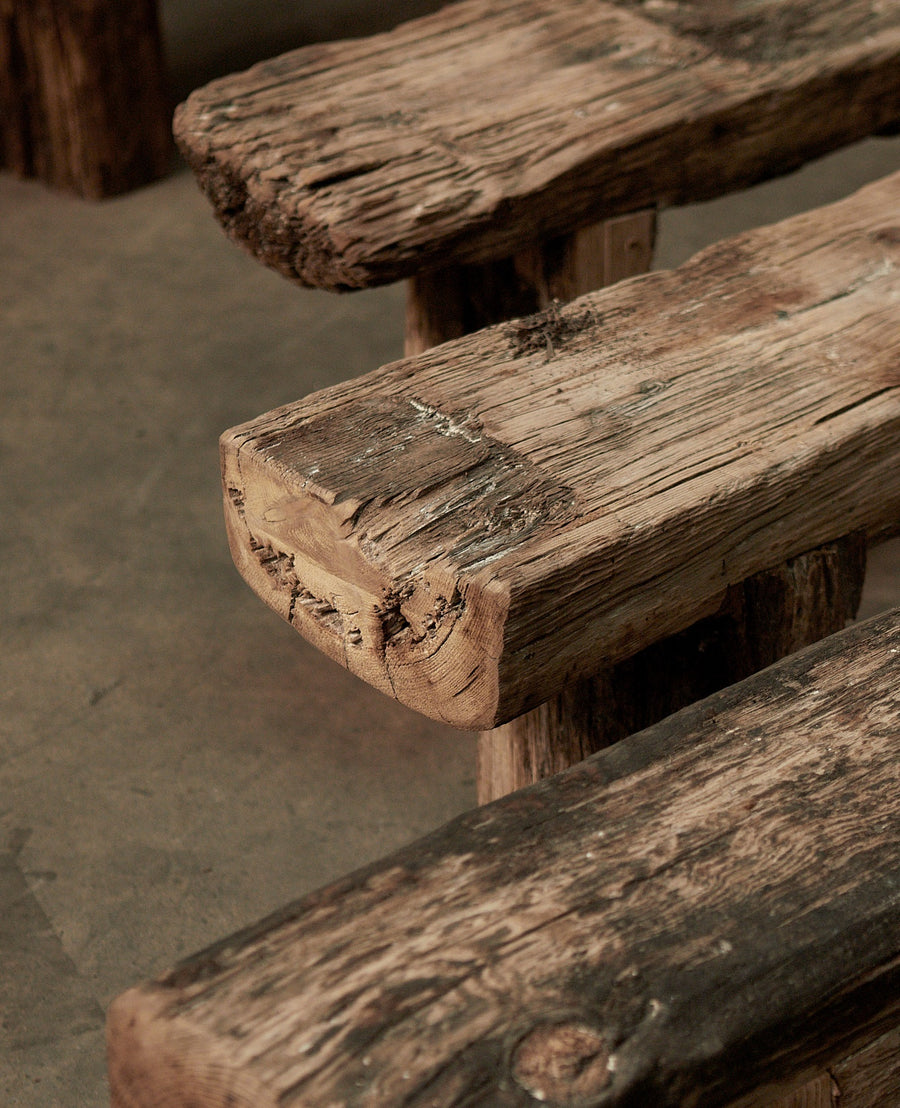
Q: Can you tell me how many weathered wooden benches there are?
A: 3